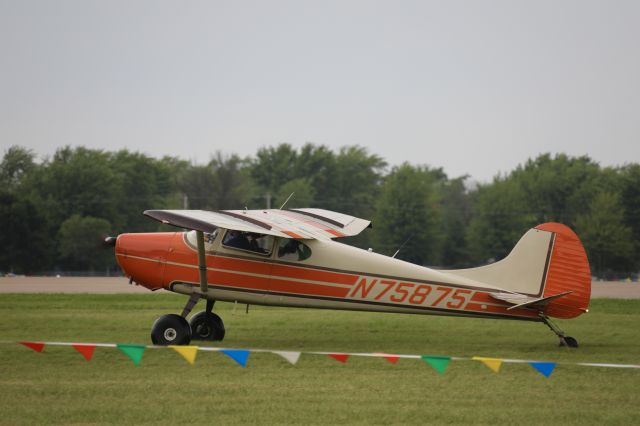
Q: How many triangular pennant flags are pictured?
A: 11